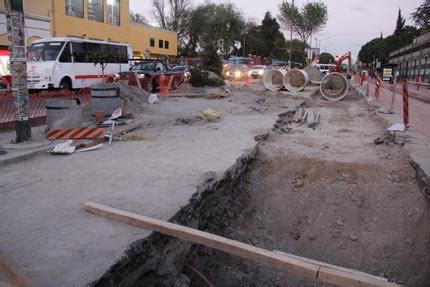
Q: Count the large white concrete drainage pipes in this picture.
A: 3